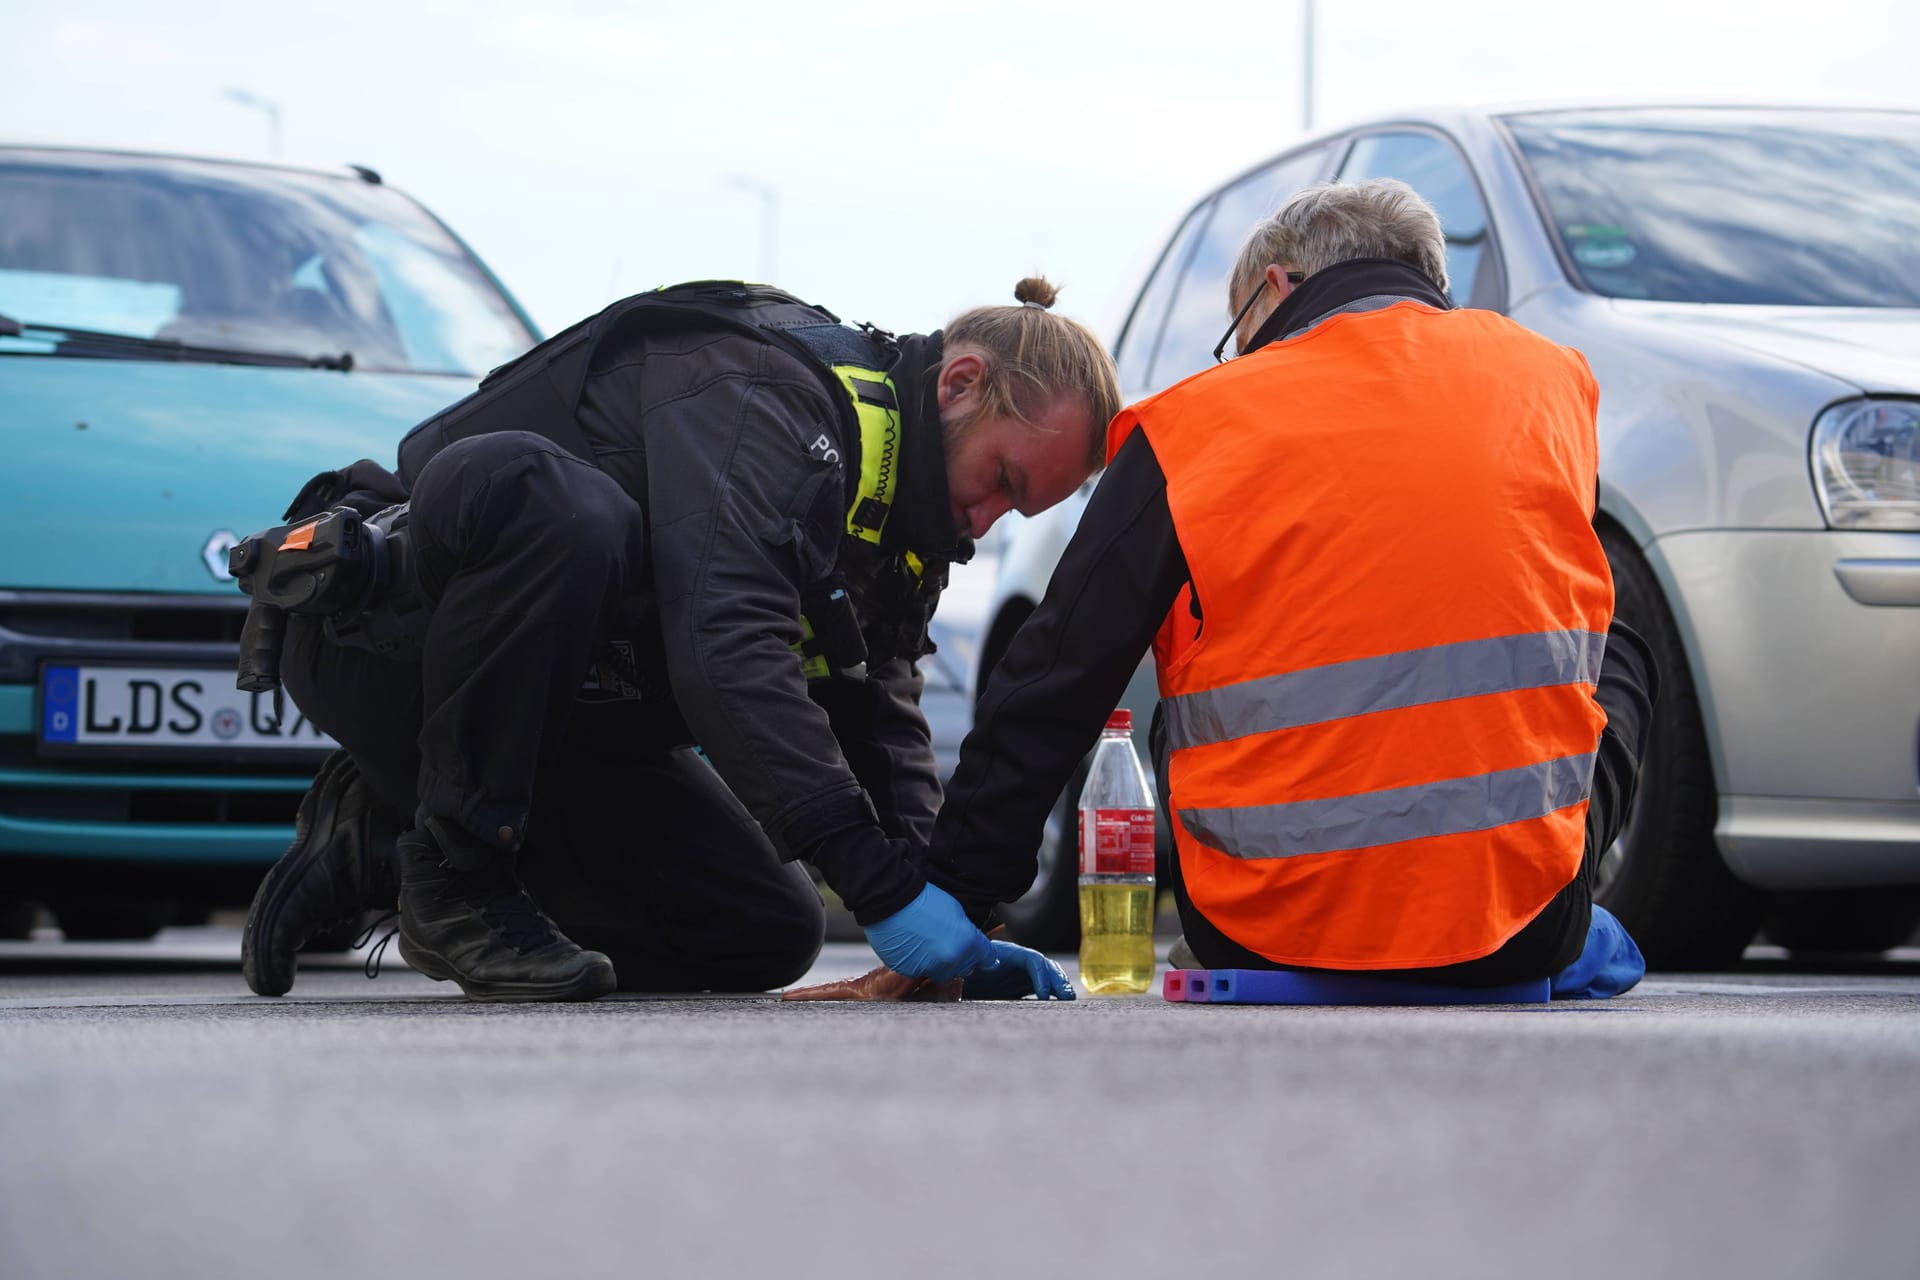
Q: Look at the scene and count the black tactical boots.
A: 2